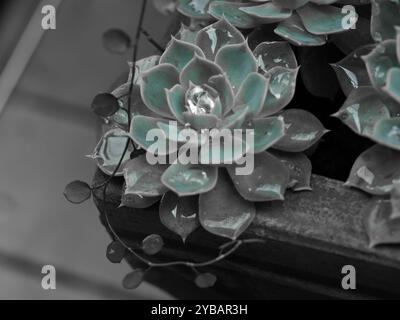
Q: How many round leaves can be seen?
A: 7